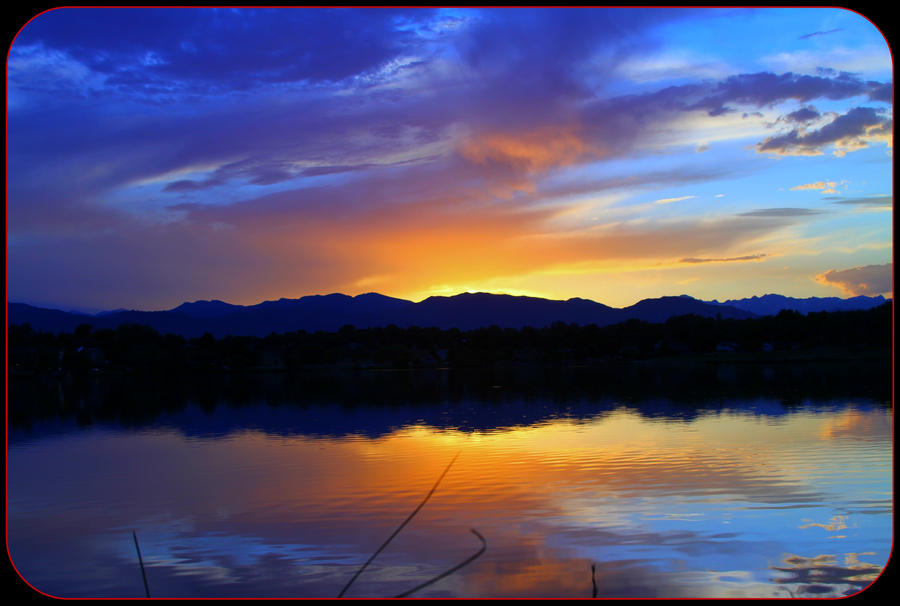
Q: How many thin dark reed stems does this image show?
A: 4